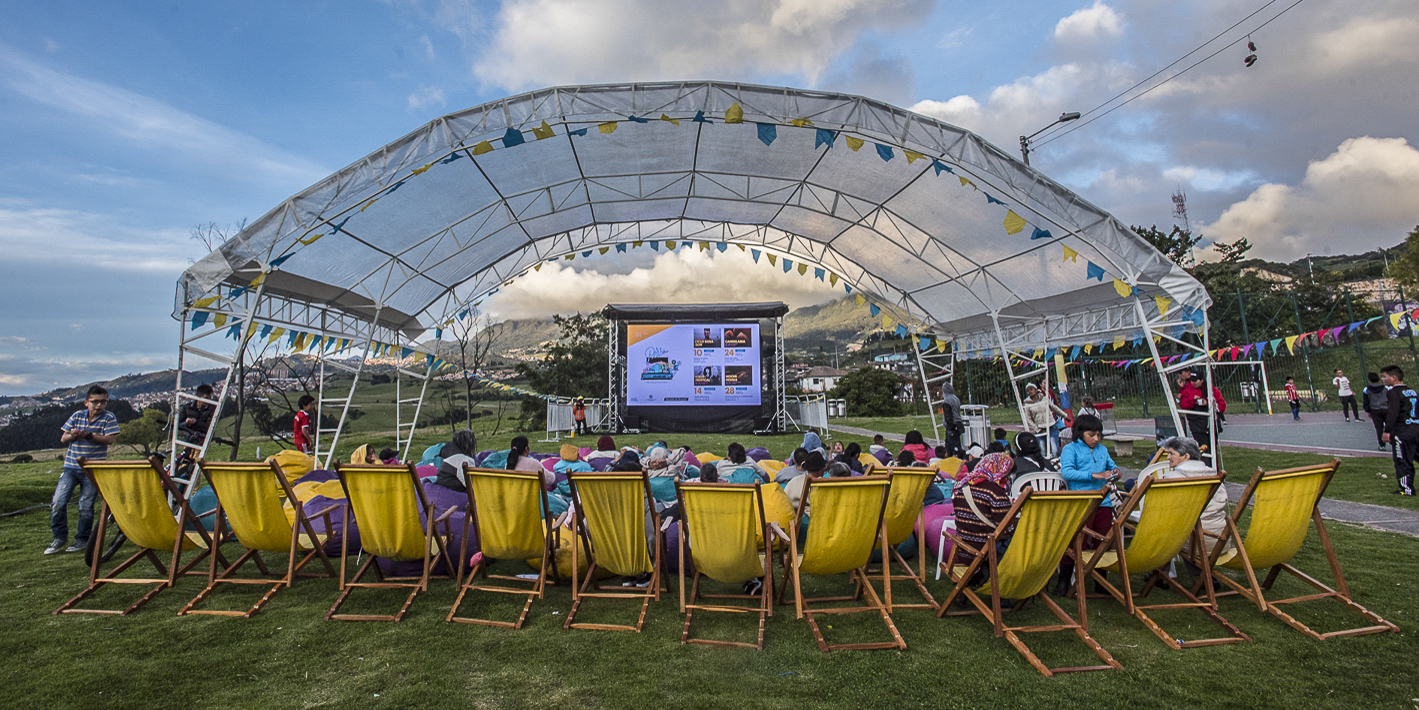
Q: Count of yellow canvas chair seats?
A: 11